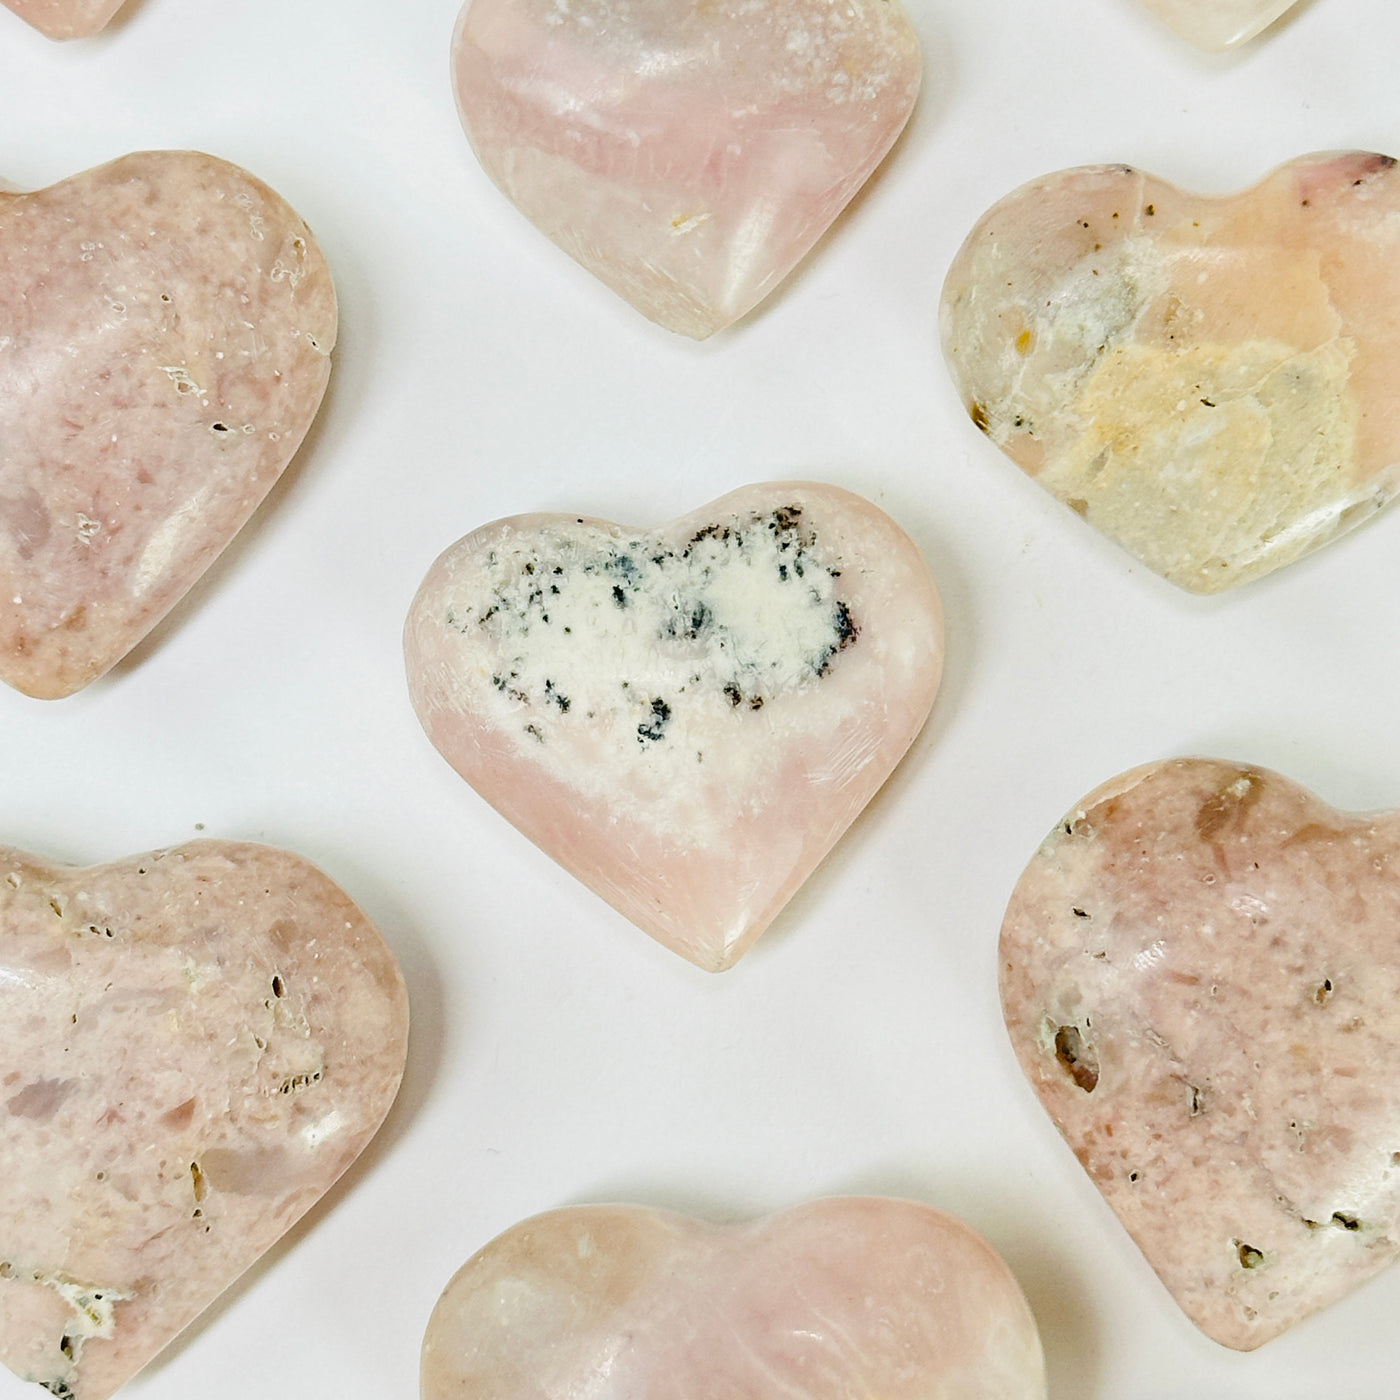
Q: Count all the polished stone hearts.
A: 9